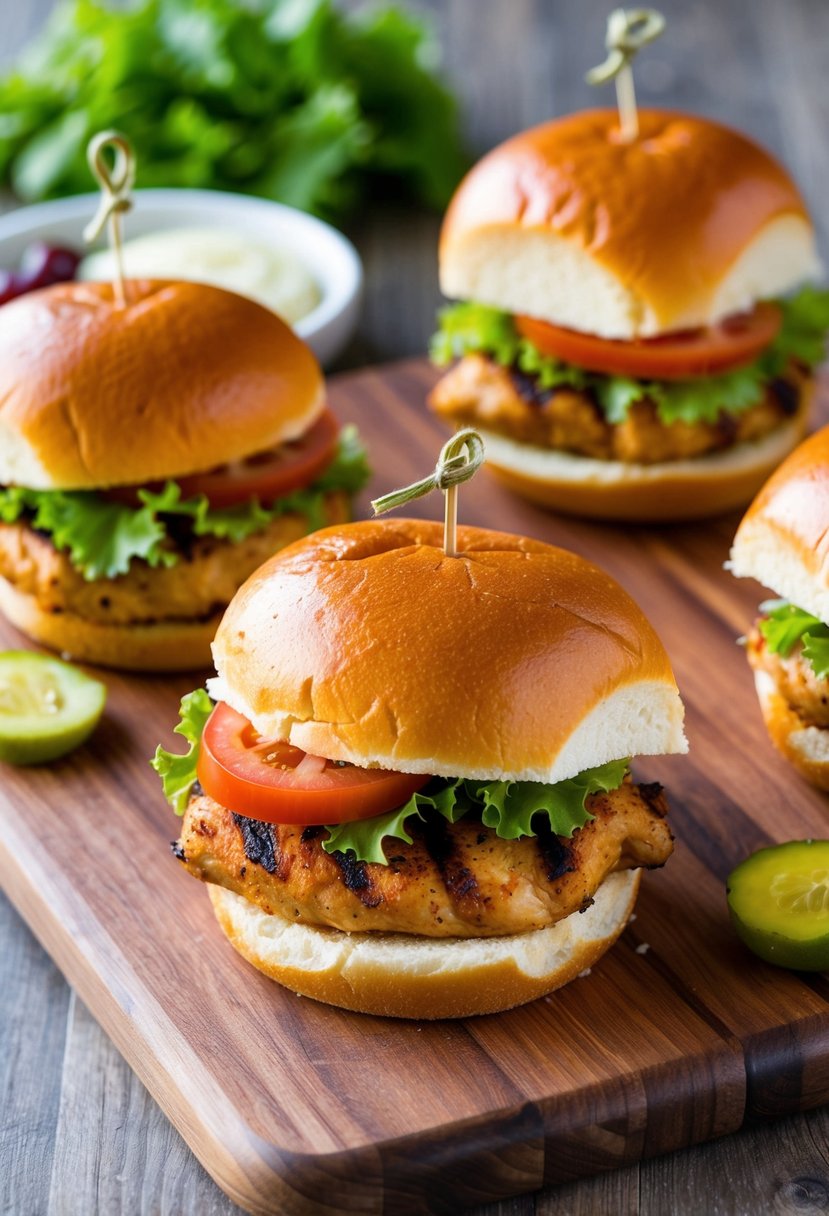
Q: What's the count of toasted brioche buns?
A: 4